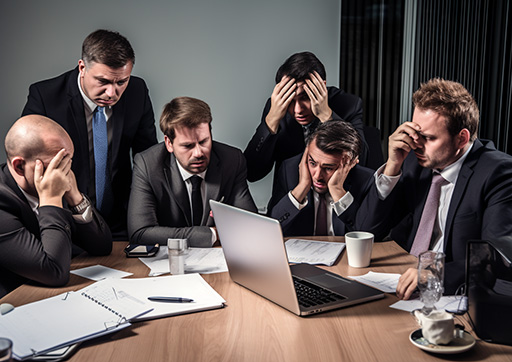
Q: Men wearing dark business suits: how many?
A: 6